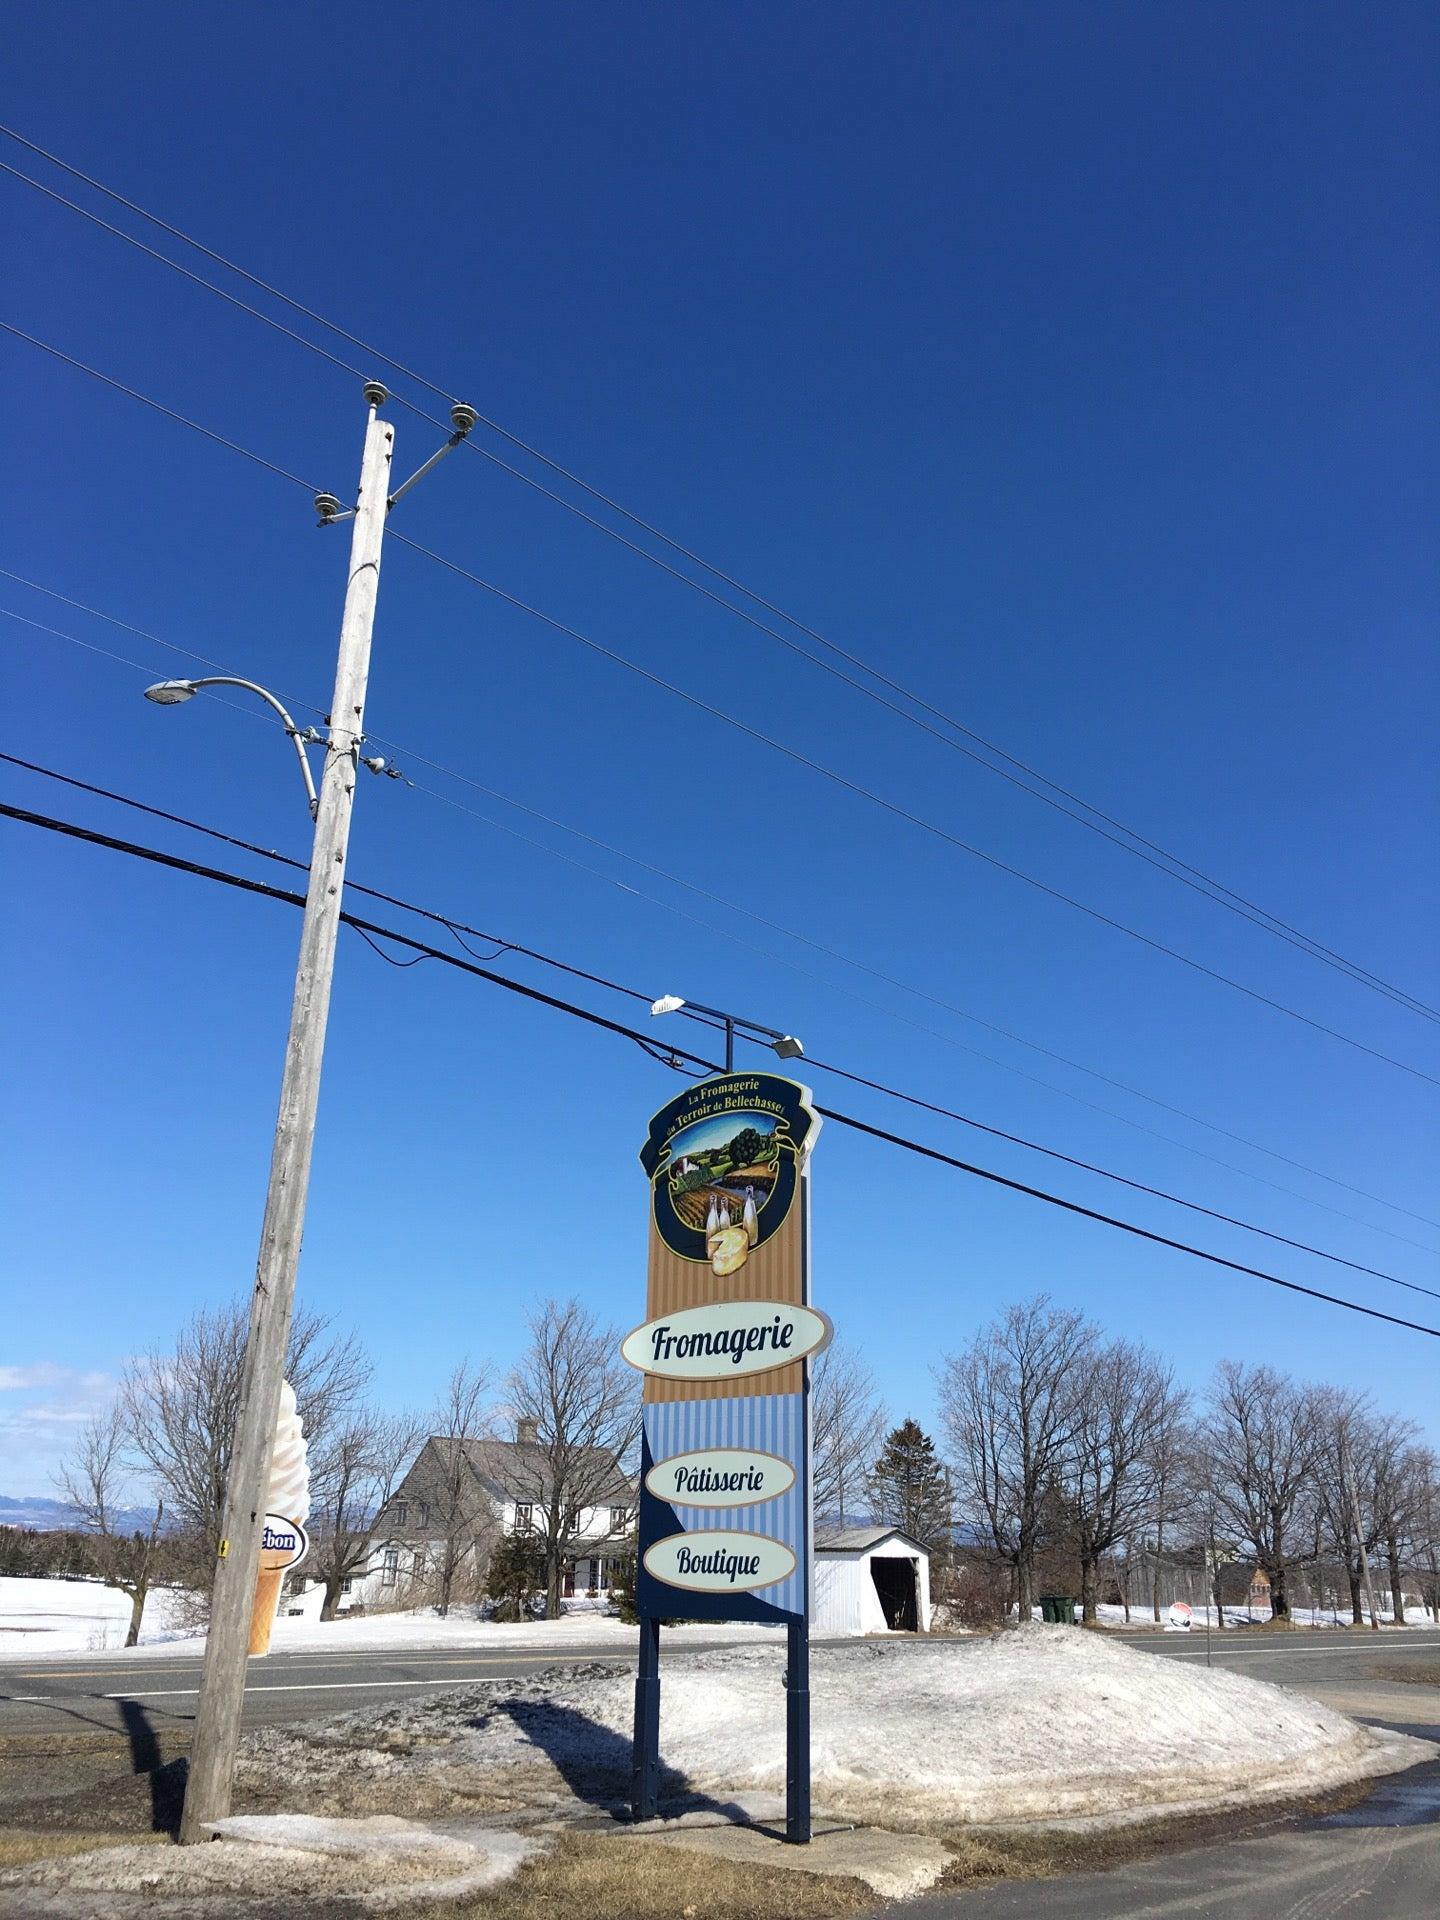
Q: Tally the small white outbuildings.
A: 1